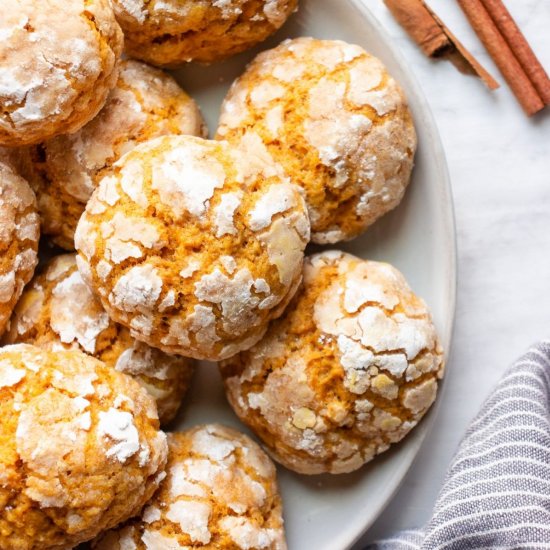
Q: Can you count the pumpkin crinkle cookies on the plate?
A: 10